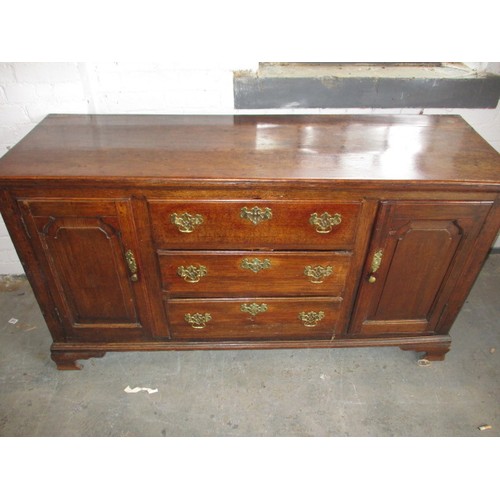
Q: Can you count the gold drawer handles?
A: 6